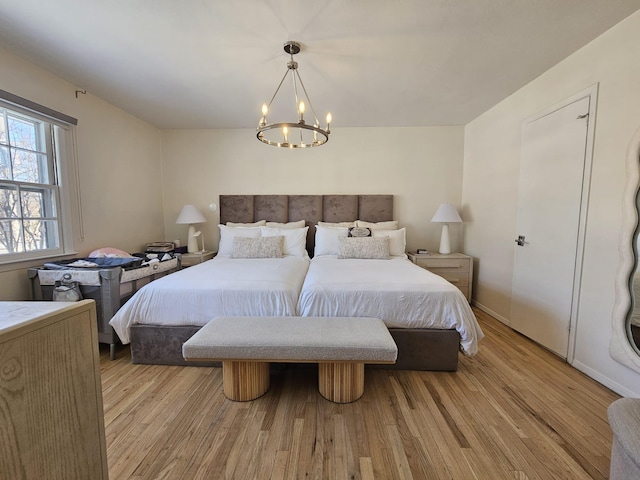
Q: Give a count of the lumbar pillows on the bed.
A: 2